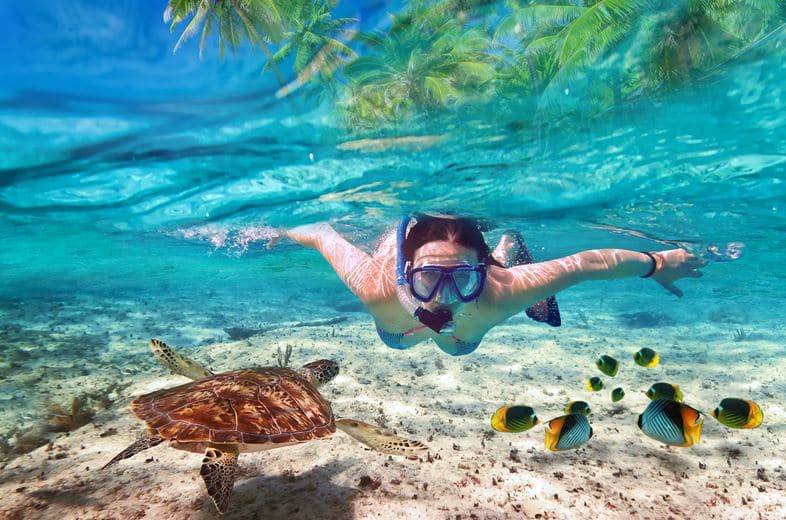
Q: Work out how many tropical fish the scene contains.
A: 10